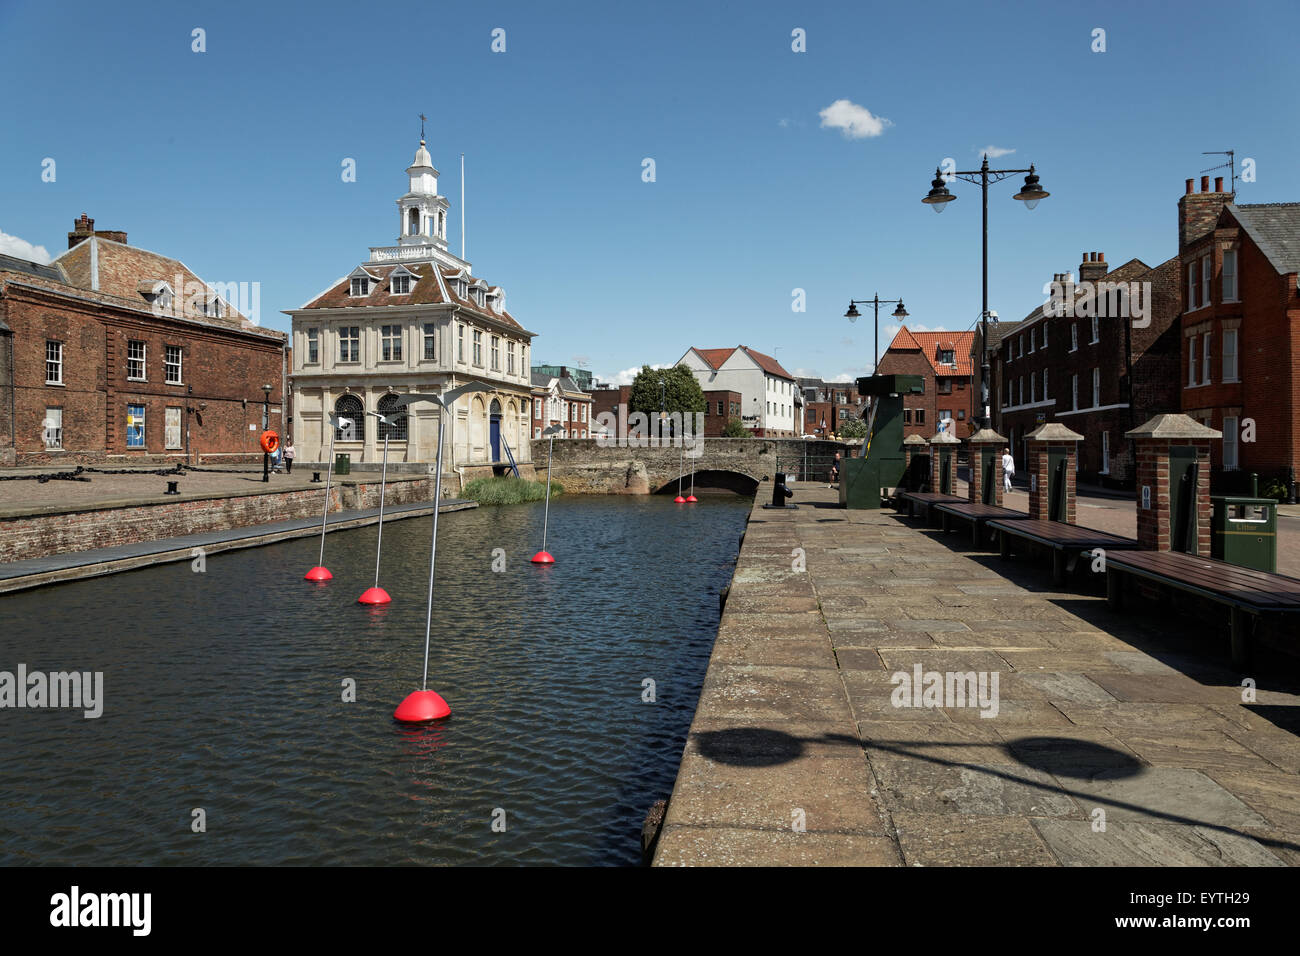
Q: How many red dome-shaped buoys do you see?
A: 6